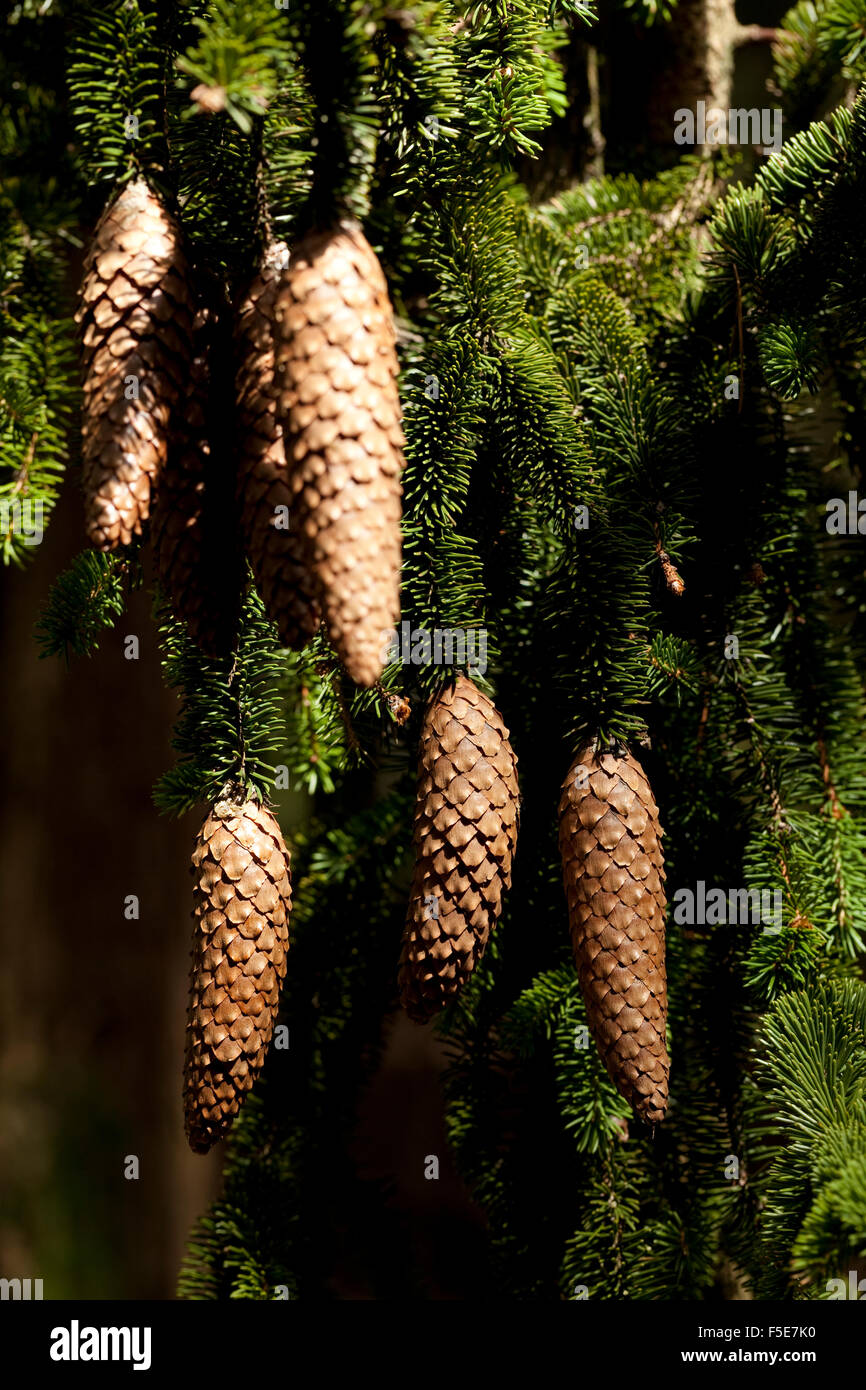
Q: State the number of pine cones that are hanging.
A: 7